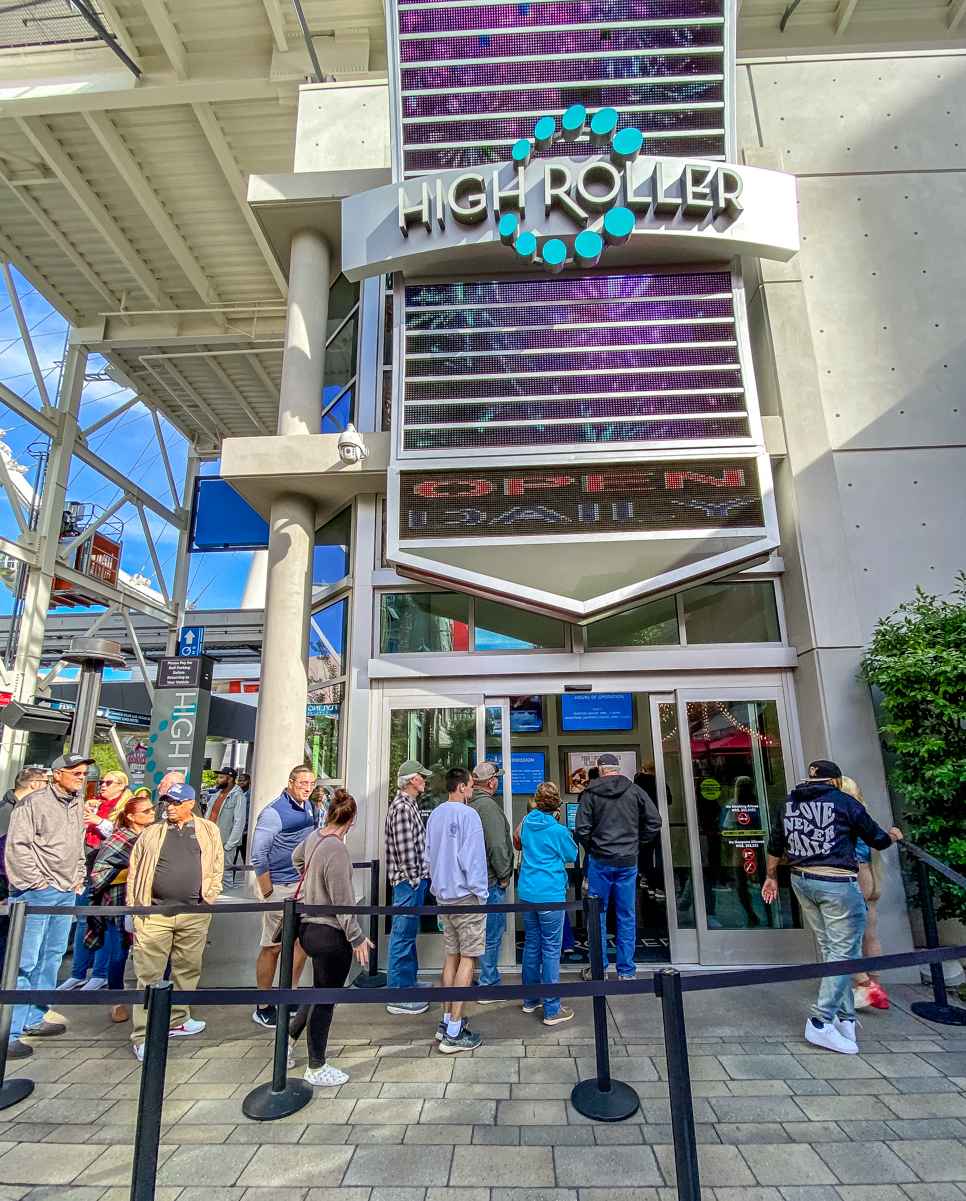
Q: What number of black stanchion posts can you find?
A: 7